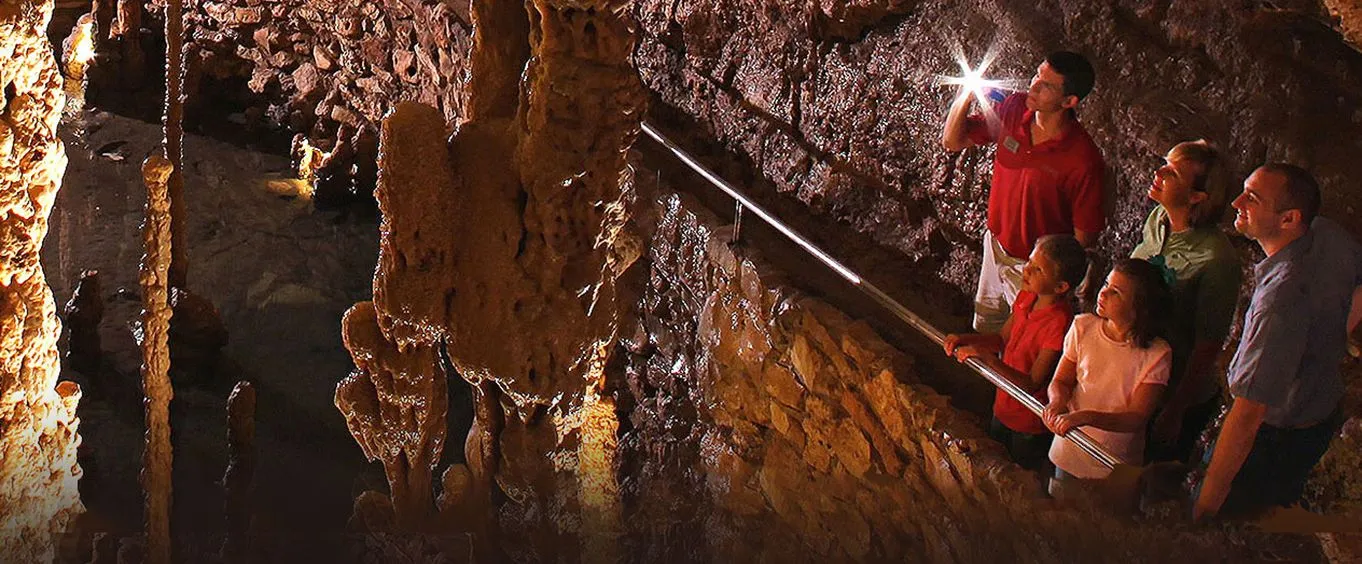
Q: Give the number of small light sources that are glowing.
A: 1